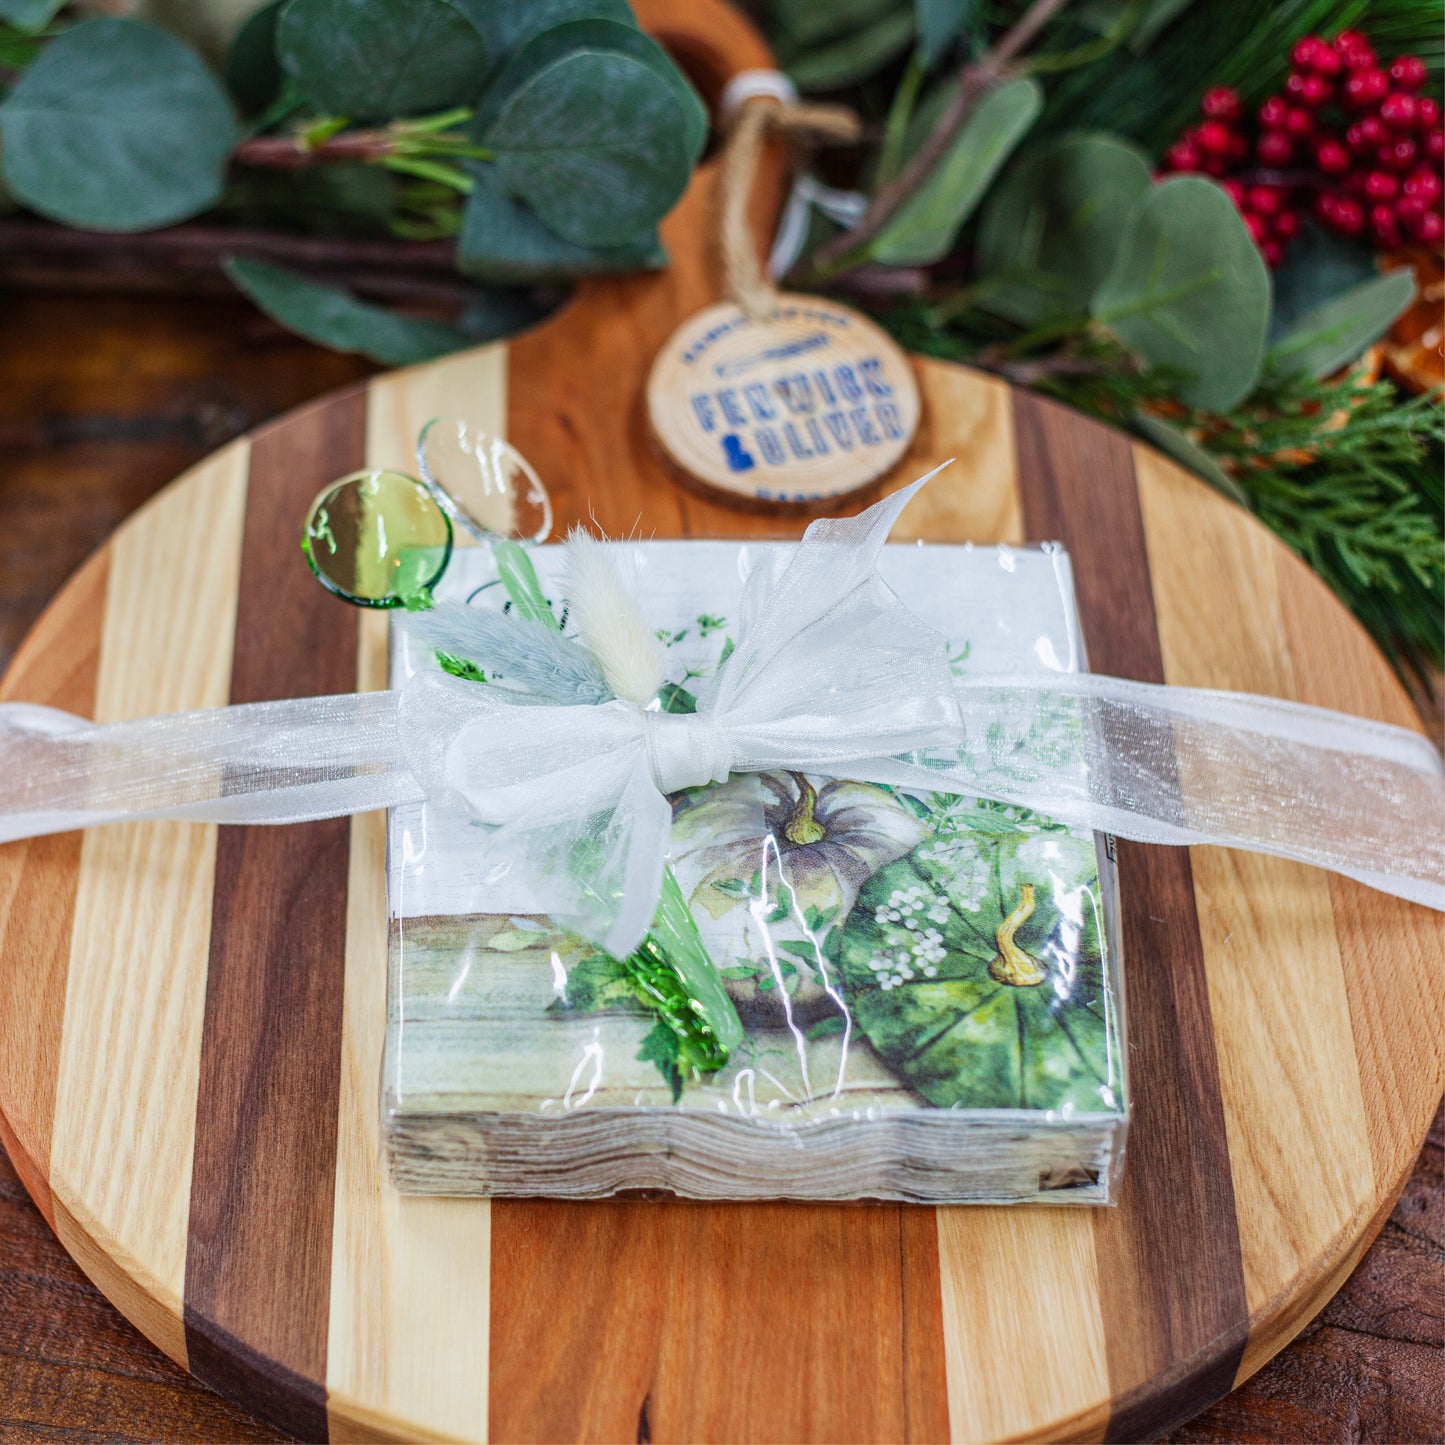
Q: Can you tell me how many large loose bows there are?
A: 1